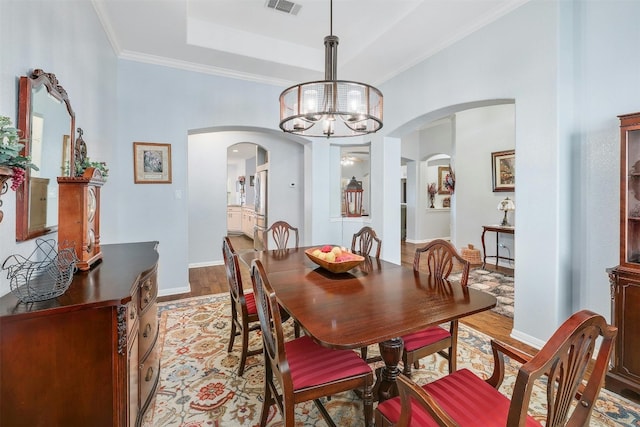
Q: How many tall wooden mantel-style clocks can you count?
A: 1